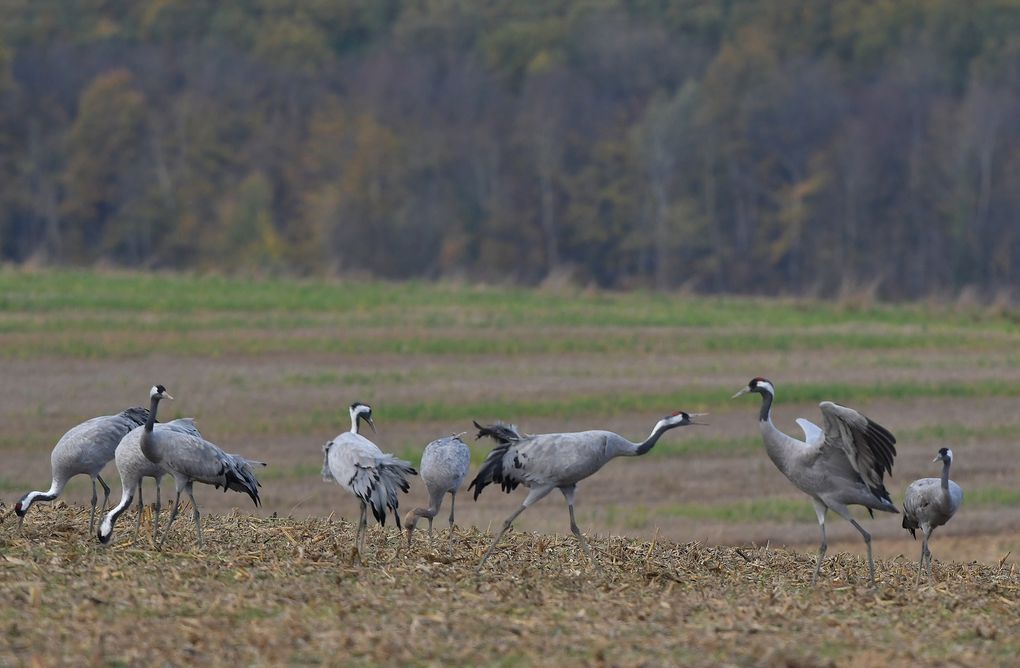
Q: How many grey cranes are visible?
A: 8